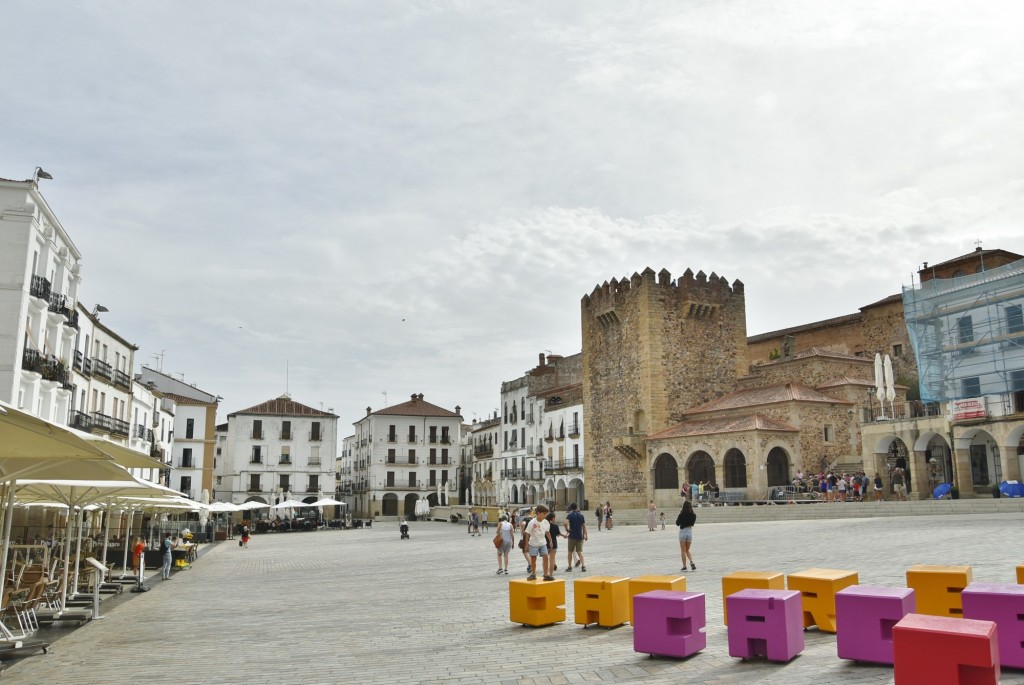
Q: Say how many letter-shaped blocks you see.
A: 12